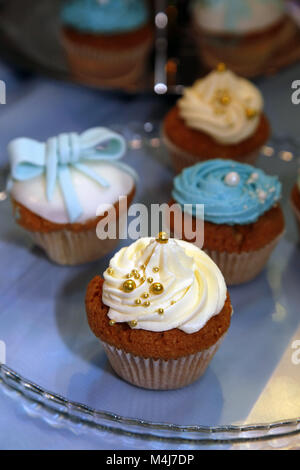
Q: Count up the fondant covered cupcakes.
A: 2